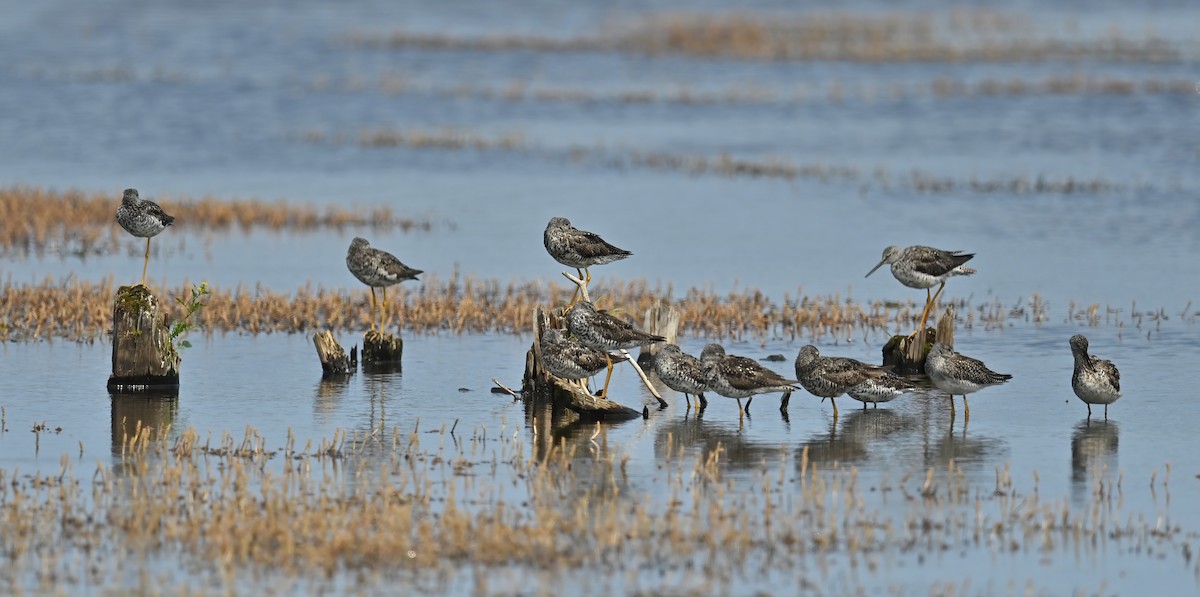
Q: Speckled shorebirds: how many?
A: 12